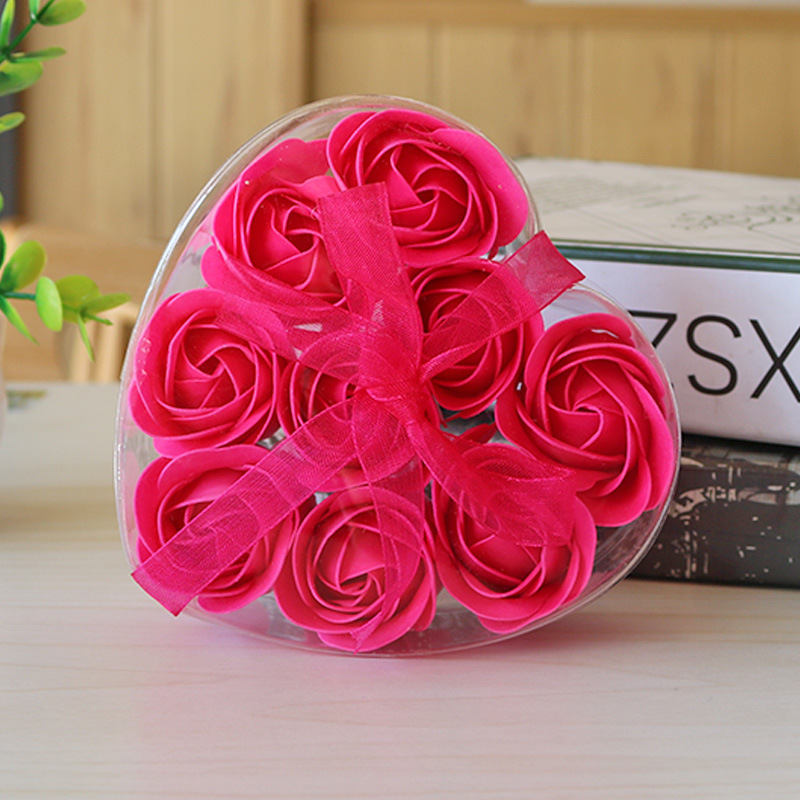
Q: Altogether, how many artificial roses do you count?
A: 9